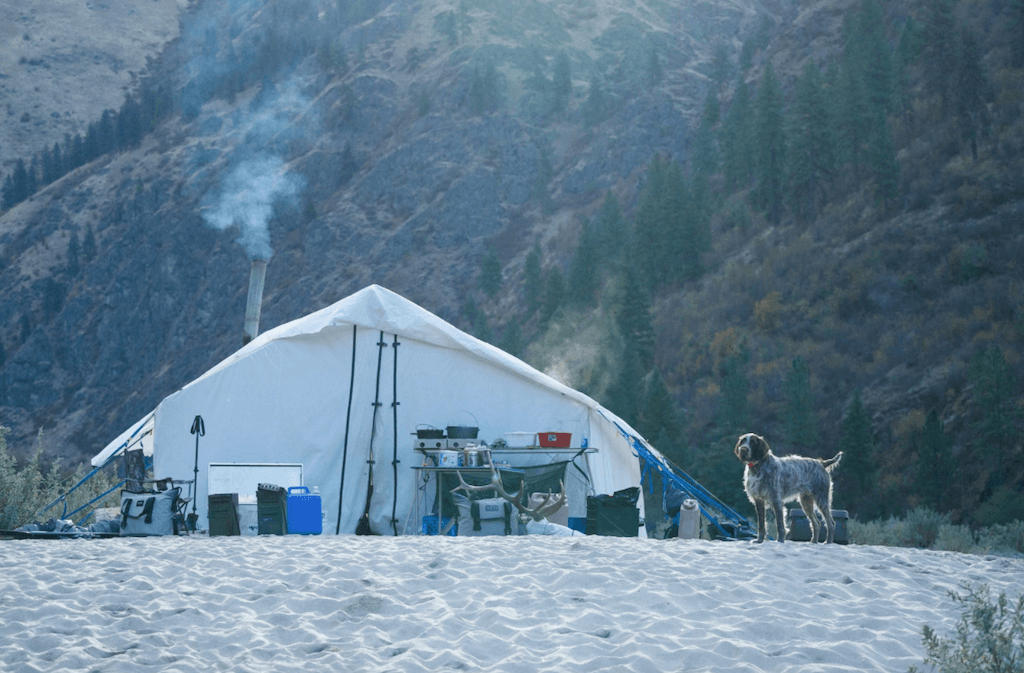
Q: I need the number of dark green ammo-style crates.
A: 3